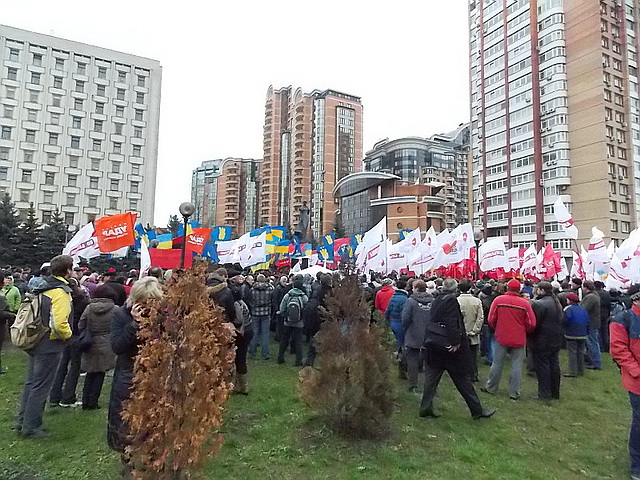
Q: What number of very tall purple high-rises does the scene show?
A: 0